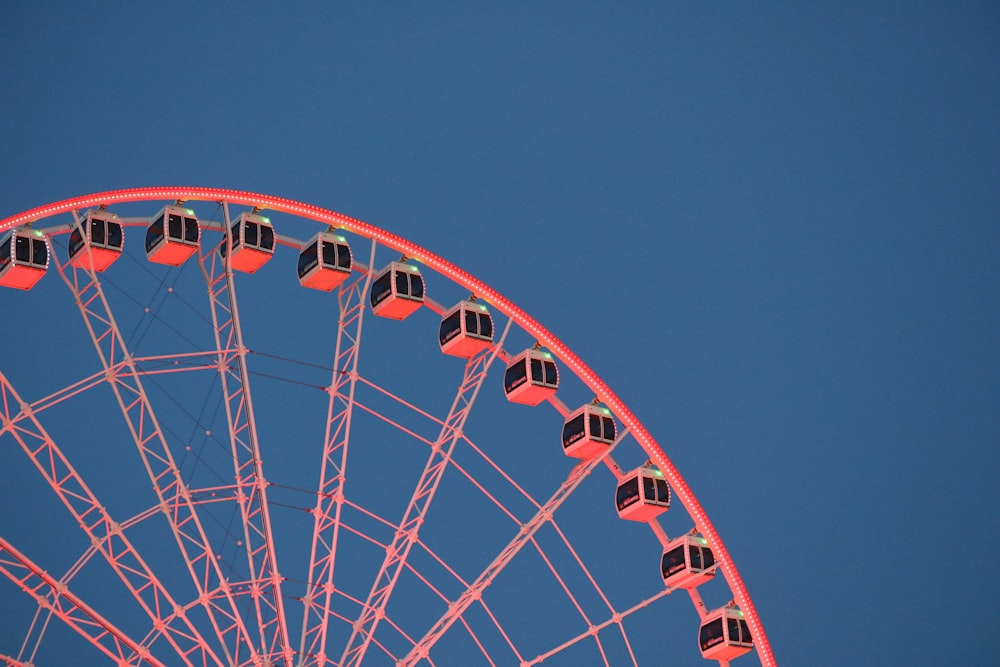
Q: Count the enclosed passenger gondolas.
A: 12